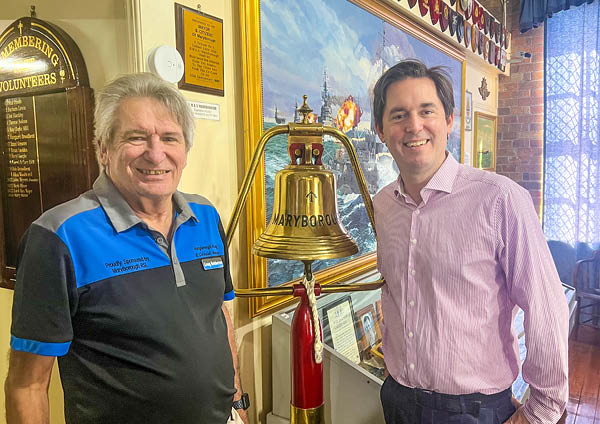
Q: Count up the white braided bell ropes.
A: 1